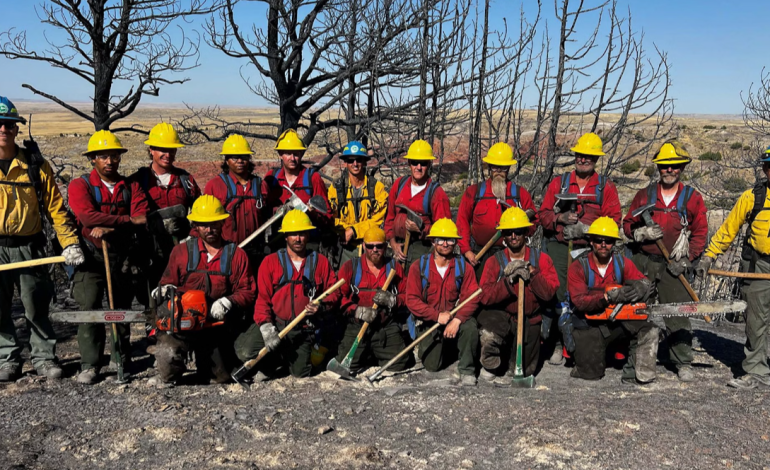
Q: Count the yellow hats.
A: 14